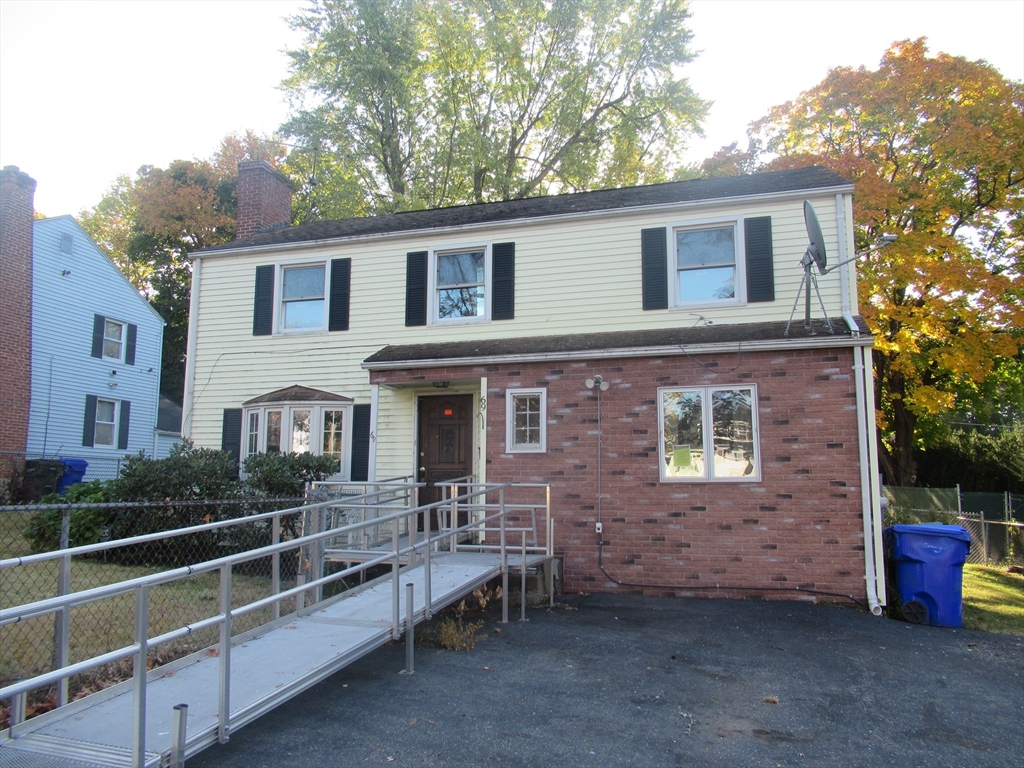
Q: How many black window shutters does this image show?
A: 12